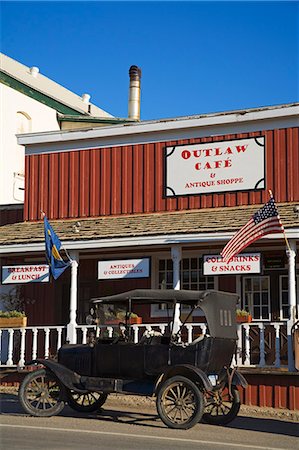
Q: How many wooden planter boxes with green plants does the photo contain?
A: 3